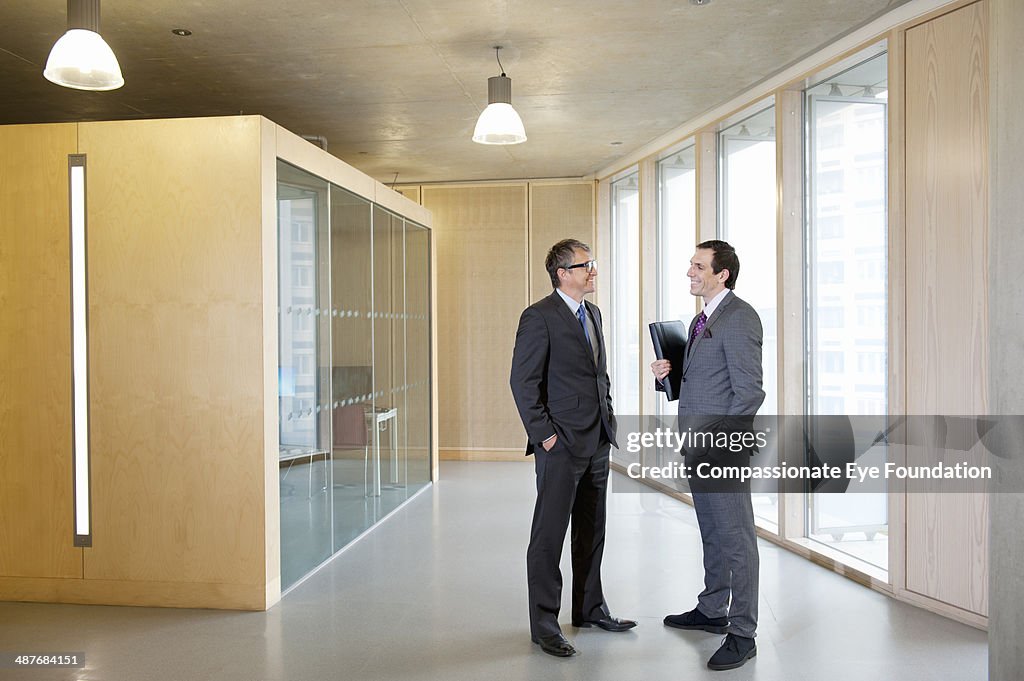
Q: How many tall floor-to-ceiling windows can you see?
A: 4